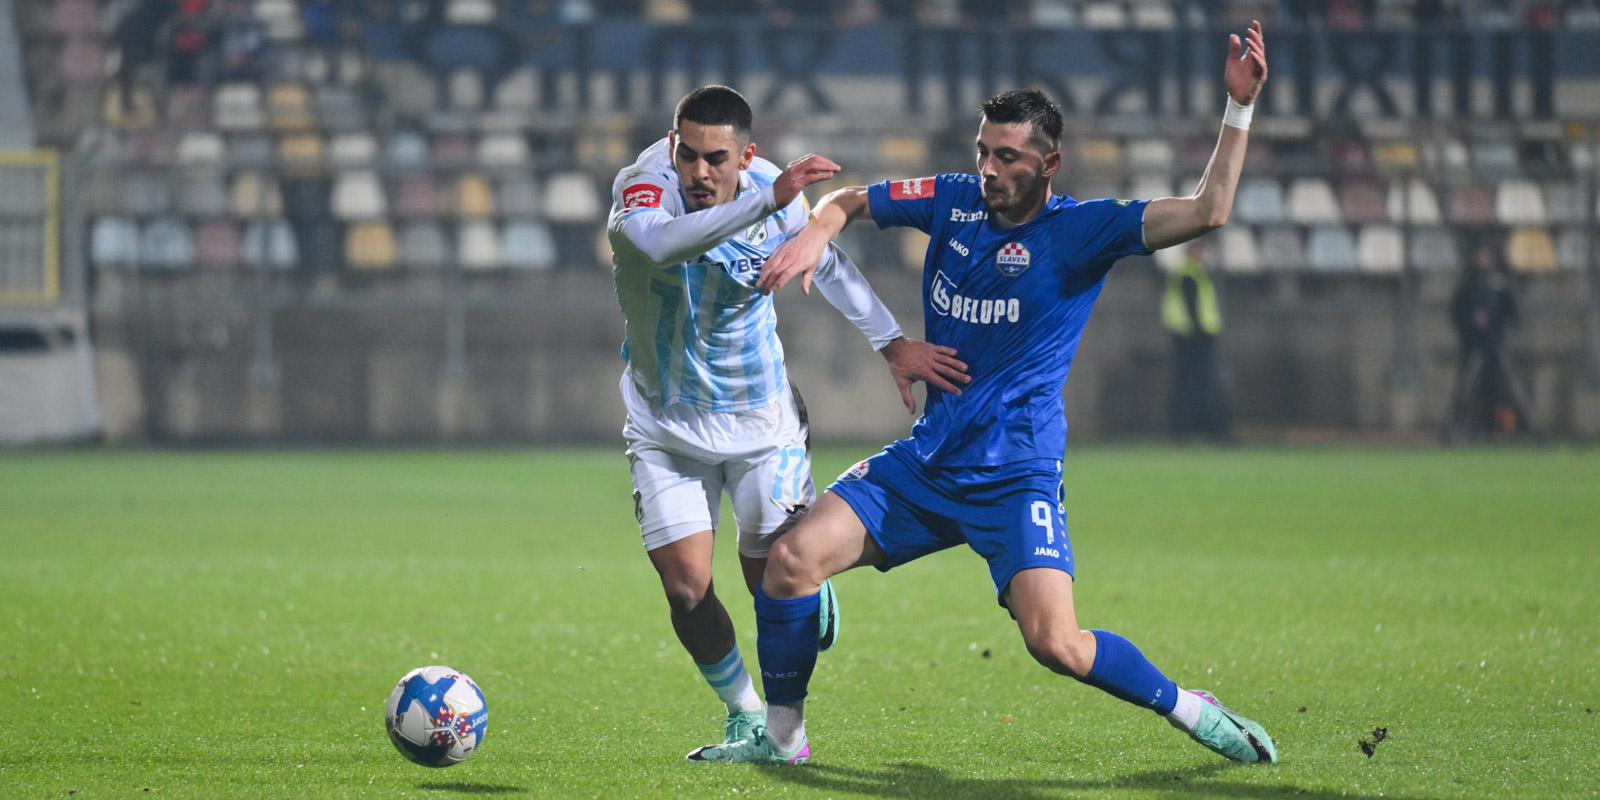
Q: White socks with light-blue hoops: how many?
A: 1